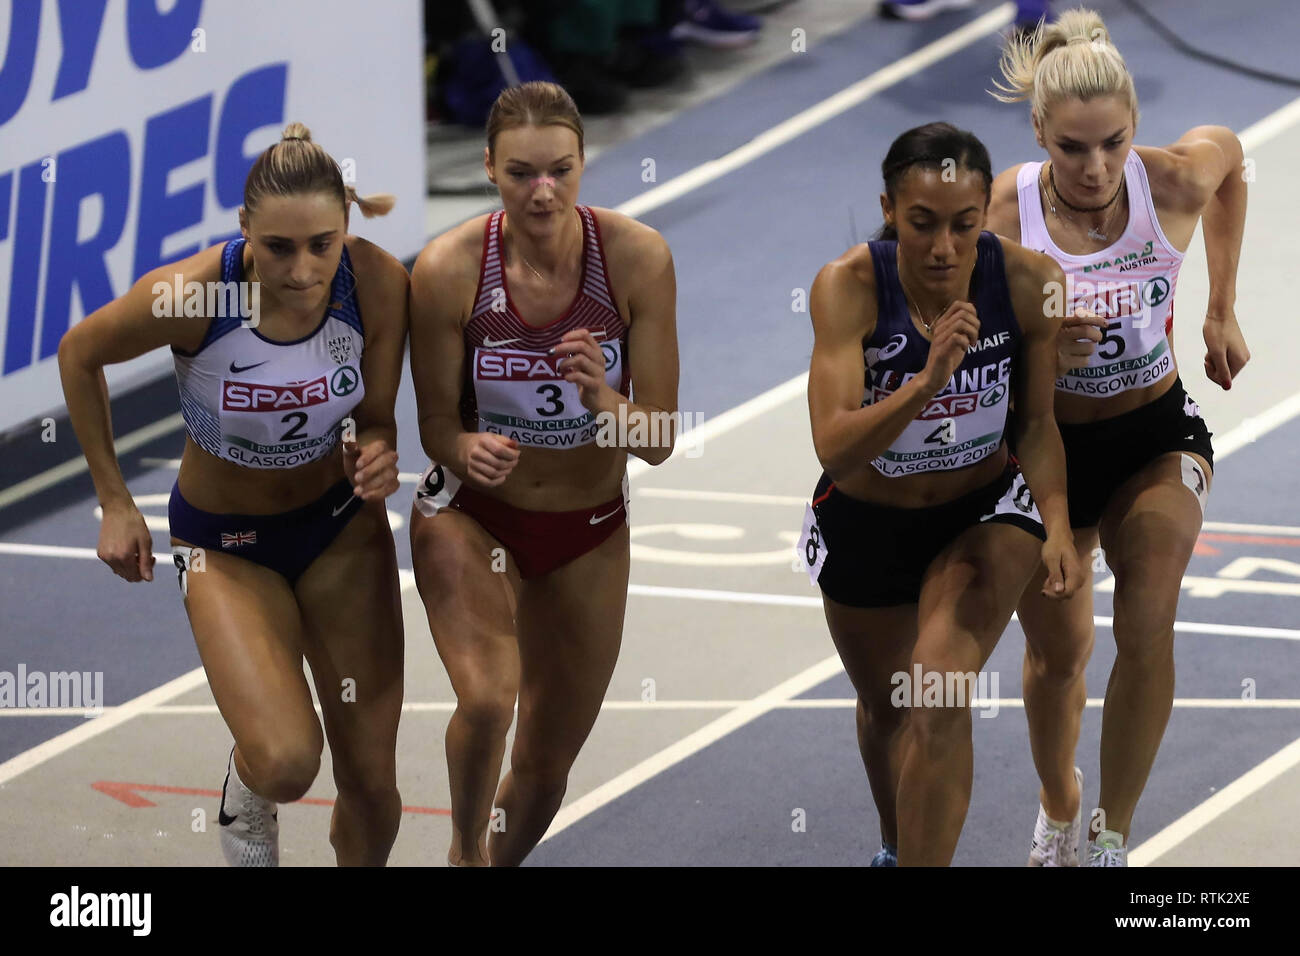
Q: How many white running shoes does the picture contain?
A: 3